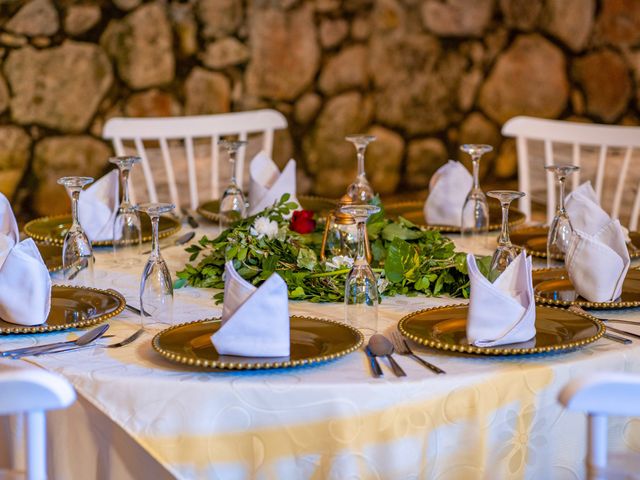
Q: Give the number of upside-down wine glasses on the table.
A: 9